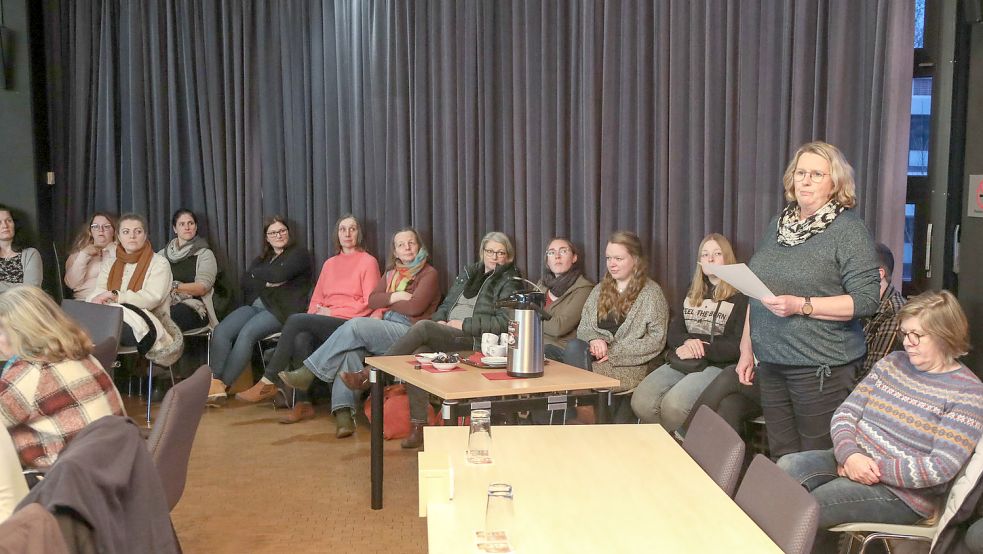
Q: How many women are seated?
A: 13